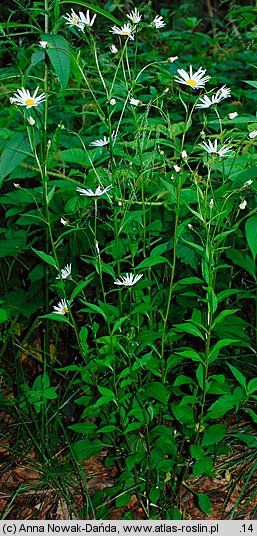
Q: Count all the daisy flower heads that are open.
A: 15